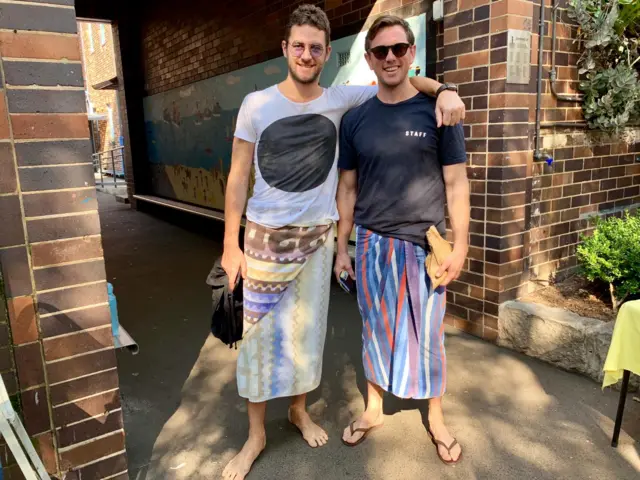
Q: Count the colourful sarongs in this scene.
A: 2